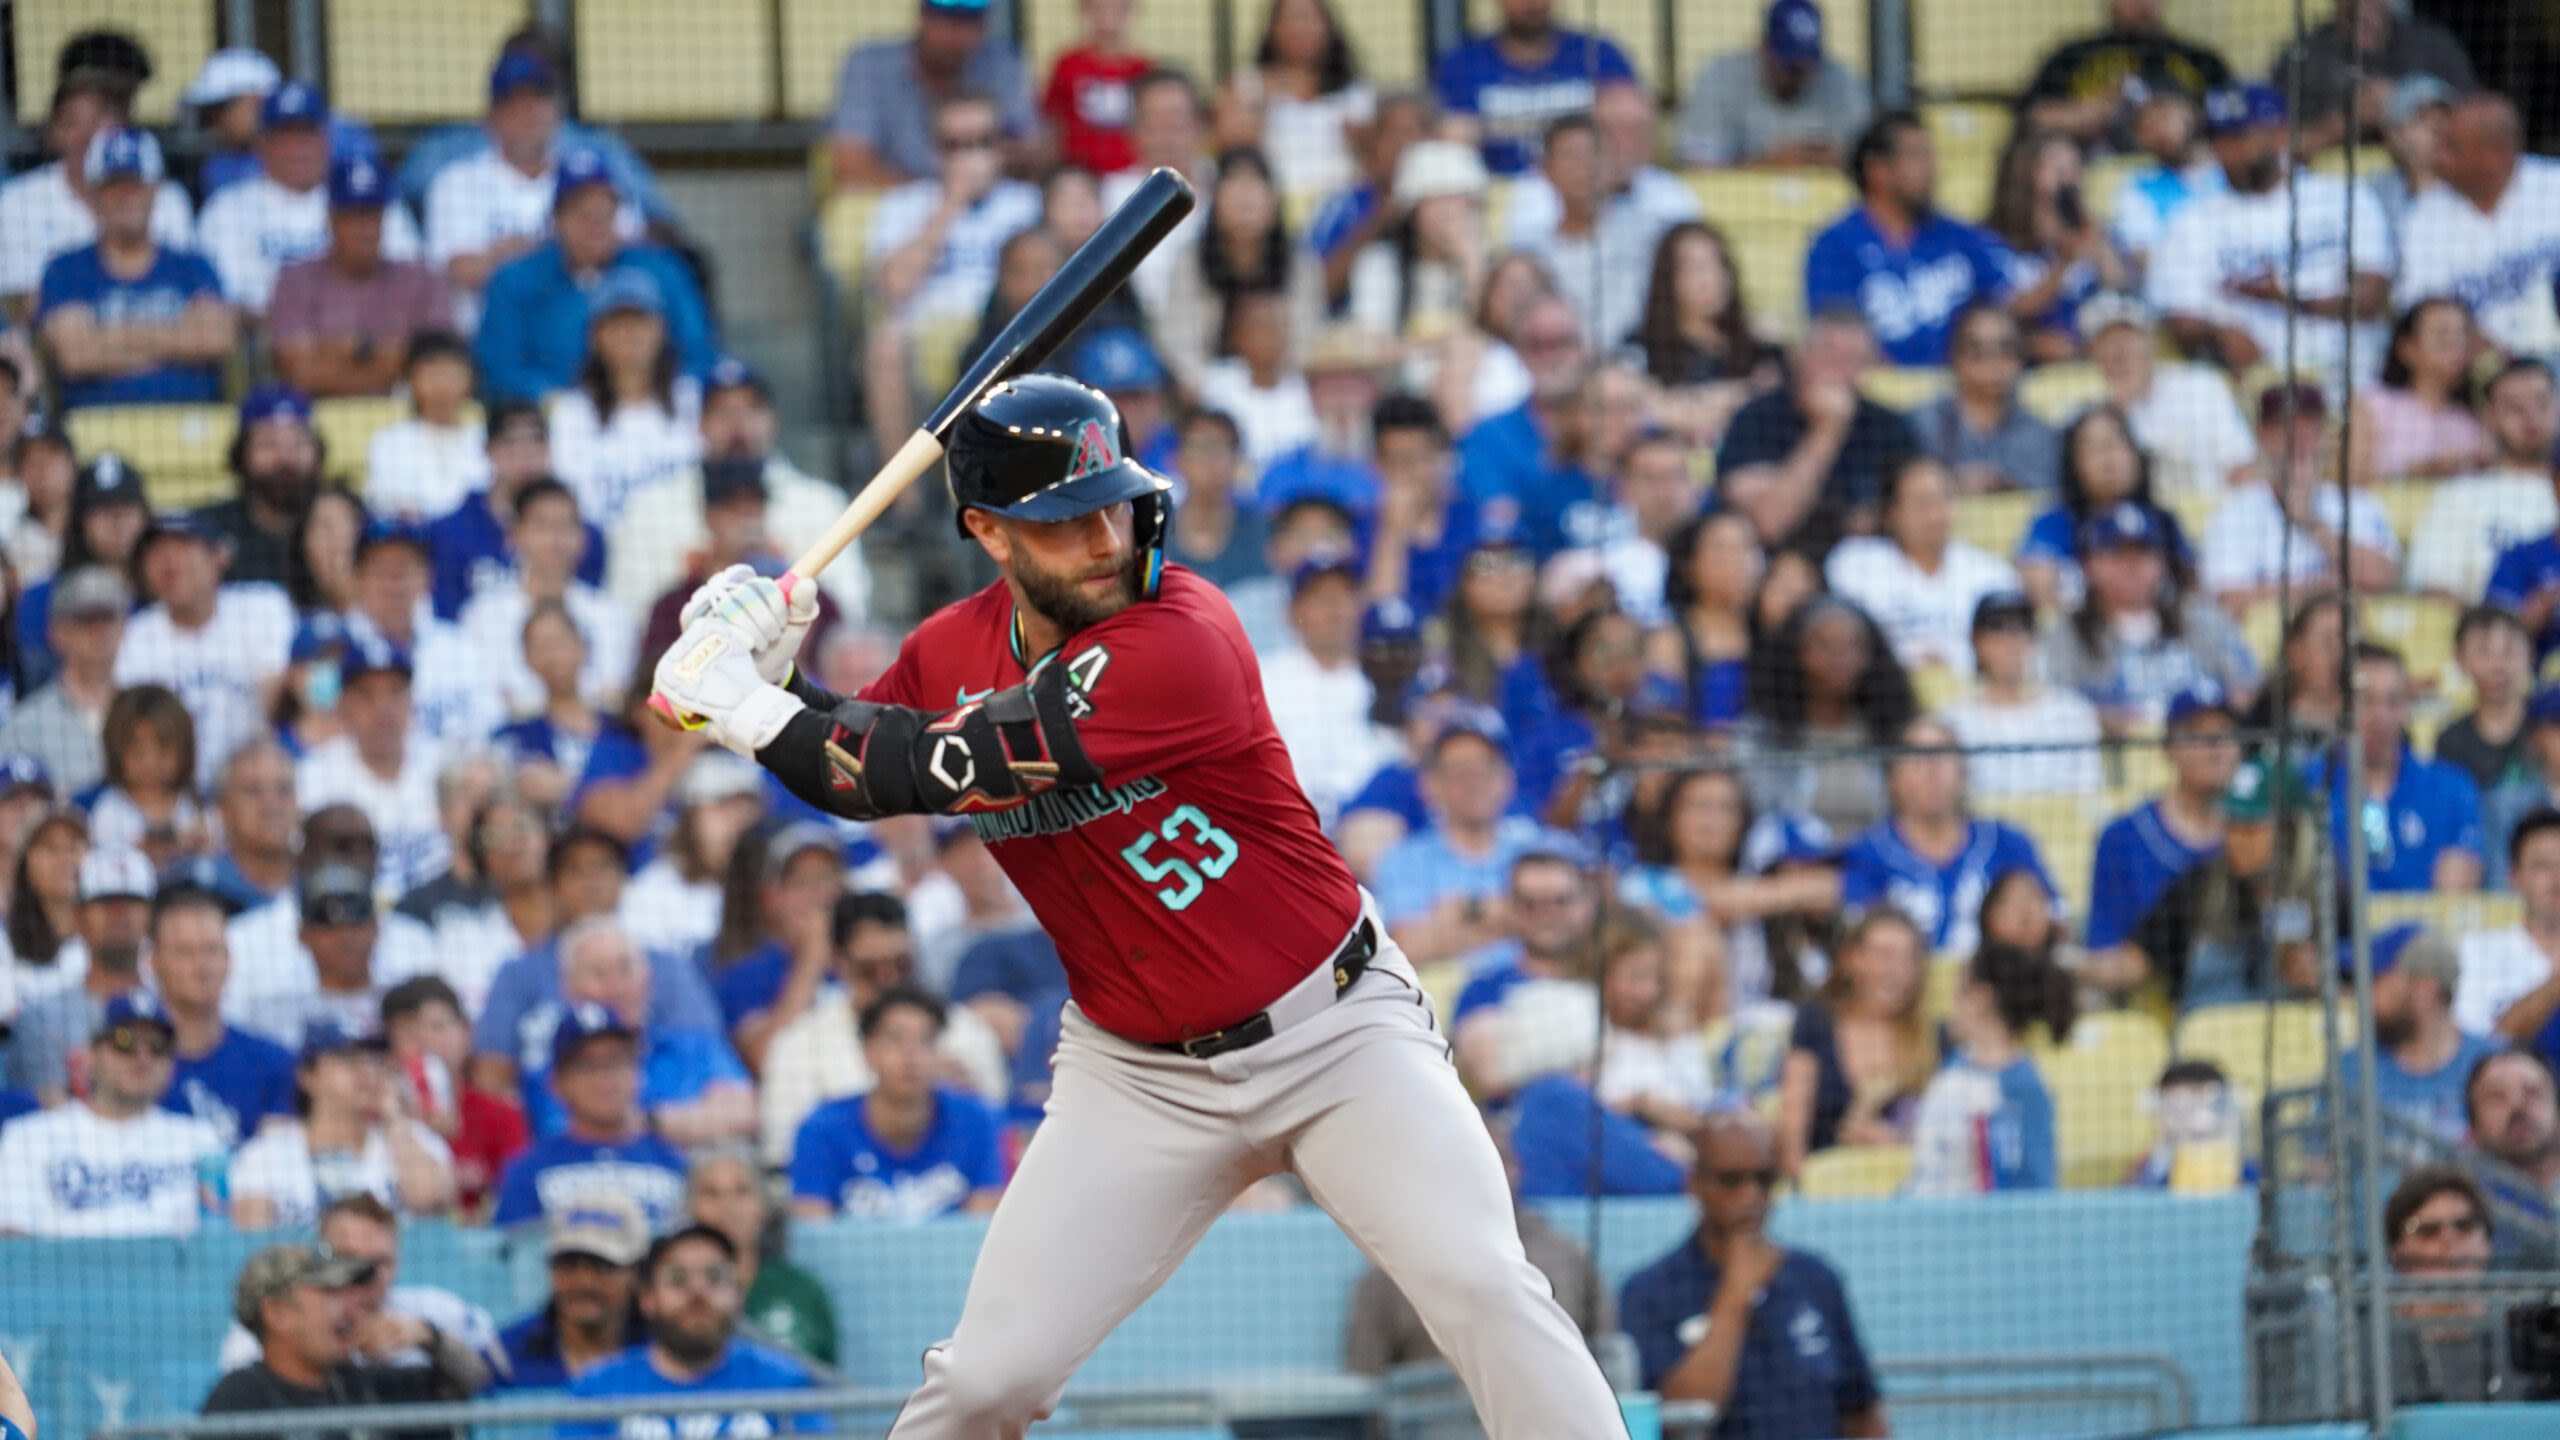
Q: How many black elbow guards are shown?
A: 1